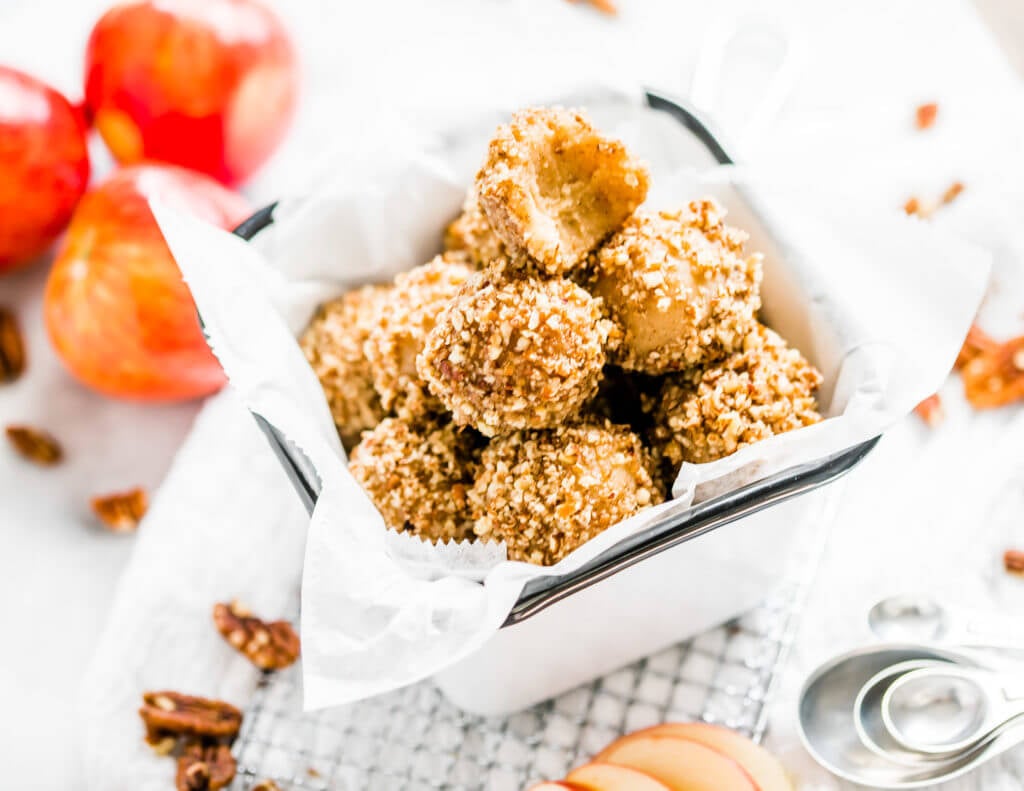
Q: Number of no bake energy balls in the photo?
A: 9